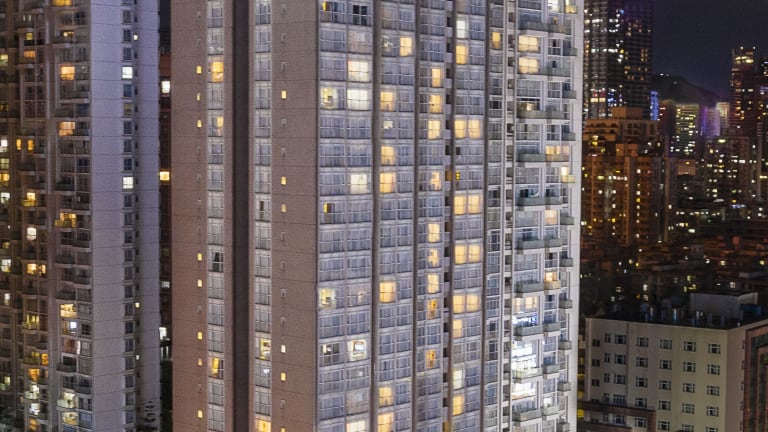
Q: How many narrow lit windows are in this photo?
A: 14